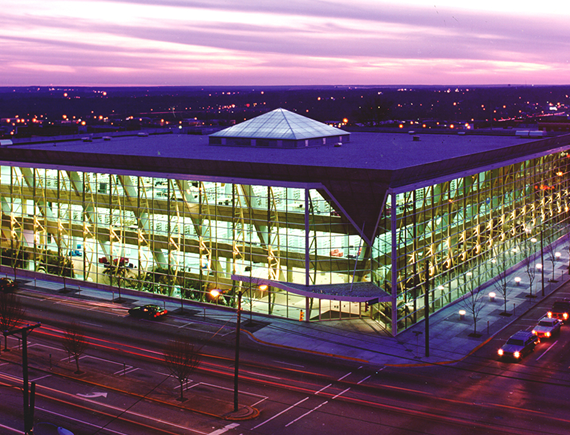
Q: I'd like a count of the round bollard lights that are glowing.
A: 5